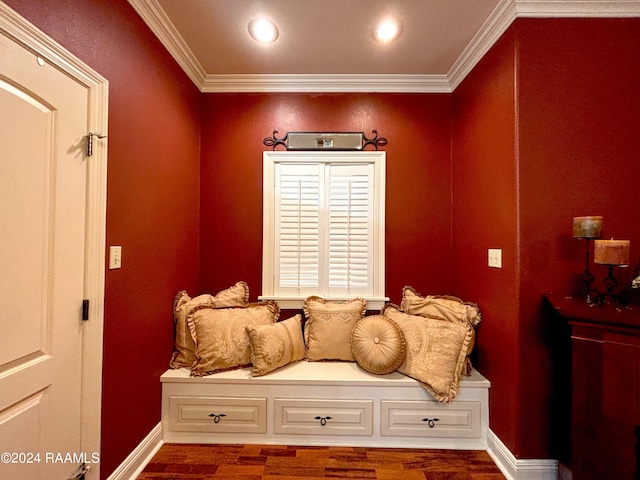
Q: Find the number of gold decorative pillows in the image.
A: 7